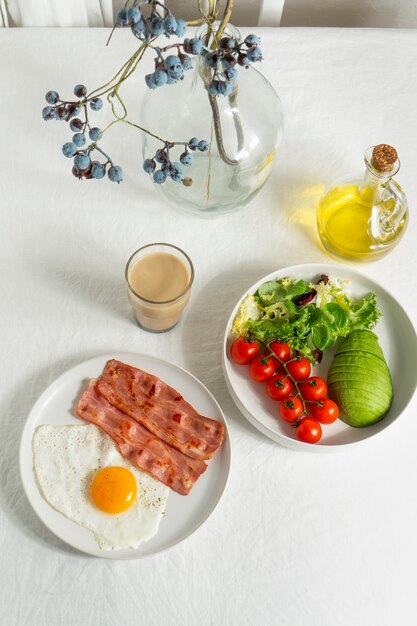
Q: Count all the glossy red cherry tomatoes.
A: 9